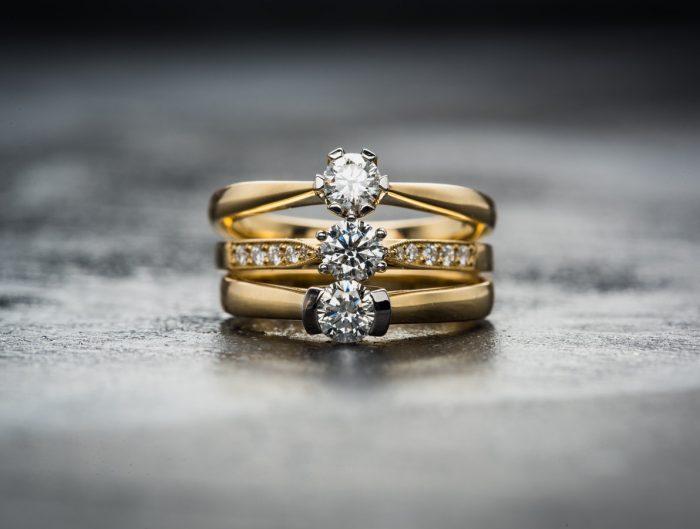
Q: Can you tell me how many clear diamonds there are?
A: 13